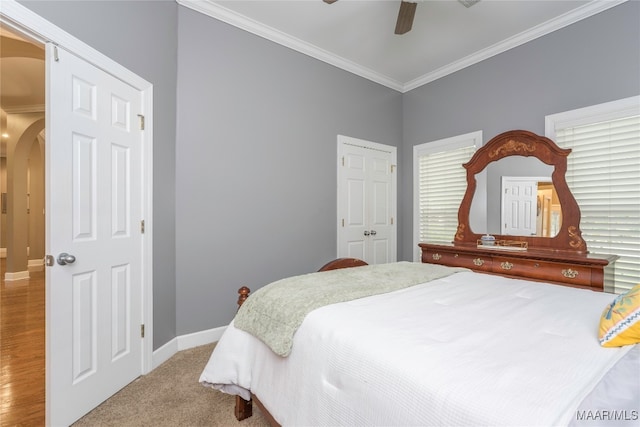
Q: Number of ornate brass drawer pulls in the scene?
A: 4